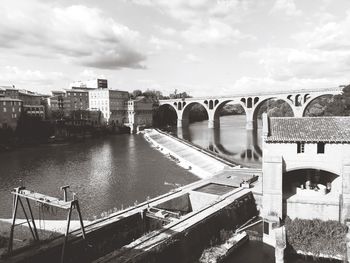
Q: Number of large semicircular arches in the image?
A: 5